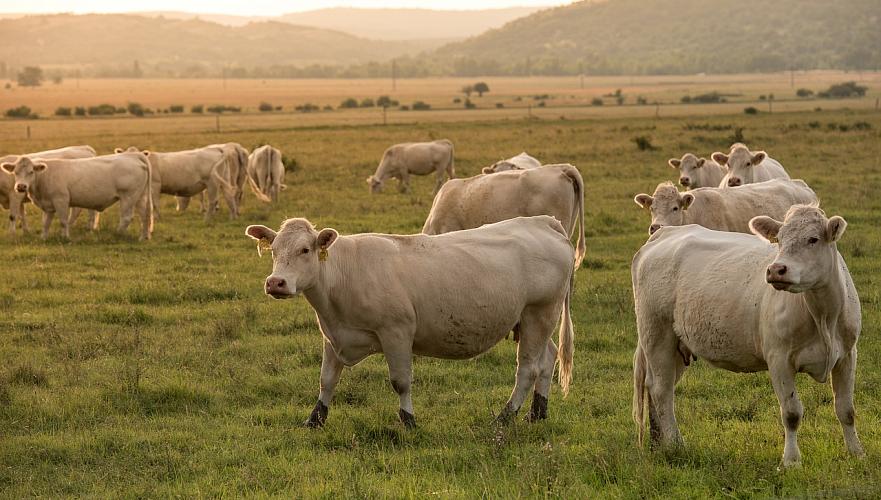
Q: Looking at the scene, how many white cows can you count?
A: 13